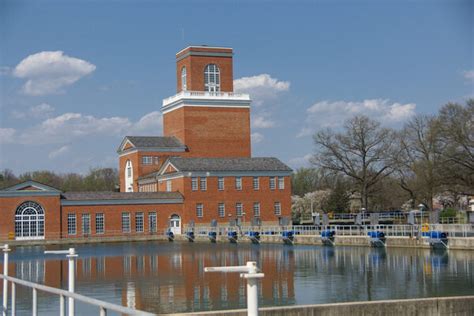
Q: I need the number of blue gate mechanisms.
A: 9